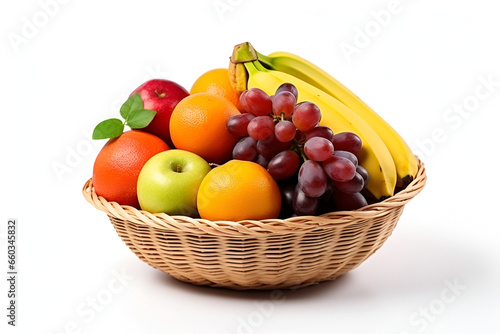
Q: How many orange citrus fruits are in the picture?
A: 4